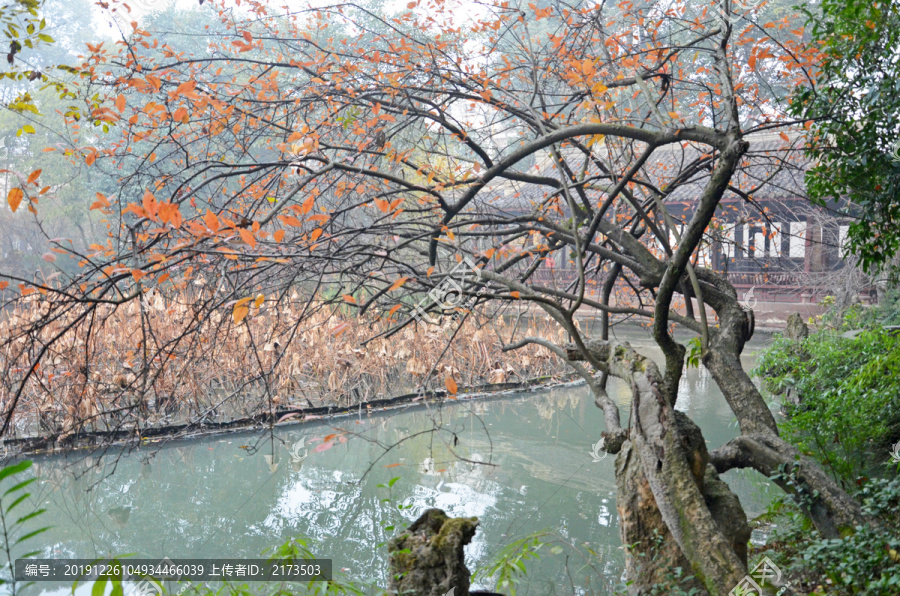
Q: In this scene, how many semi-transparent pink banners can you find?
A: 0